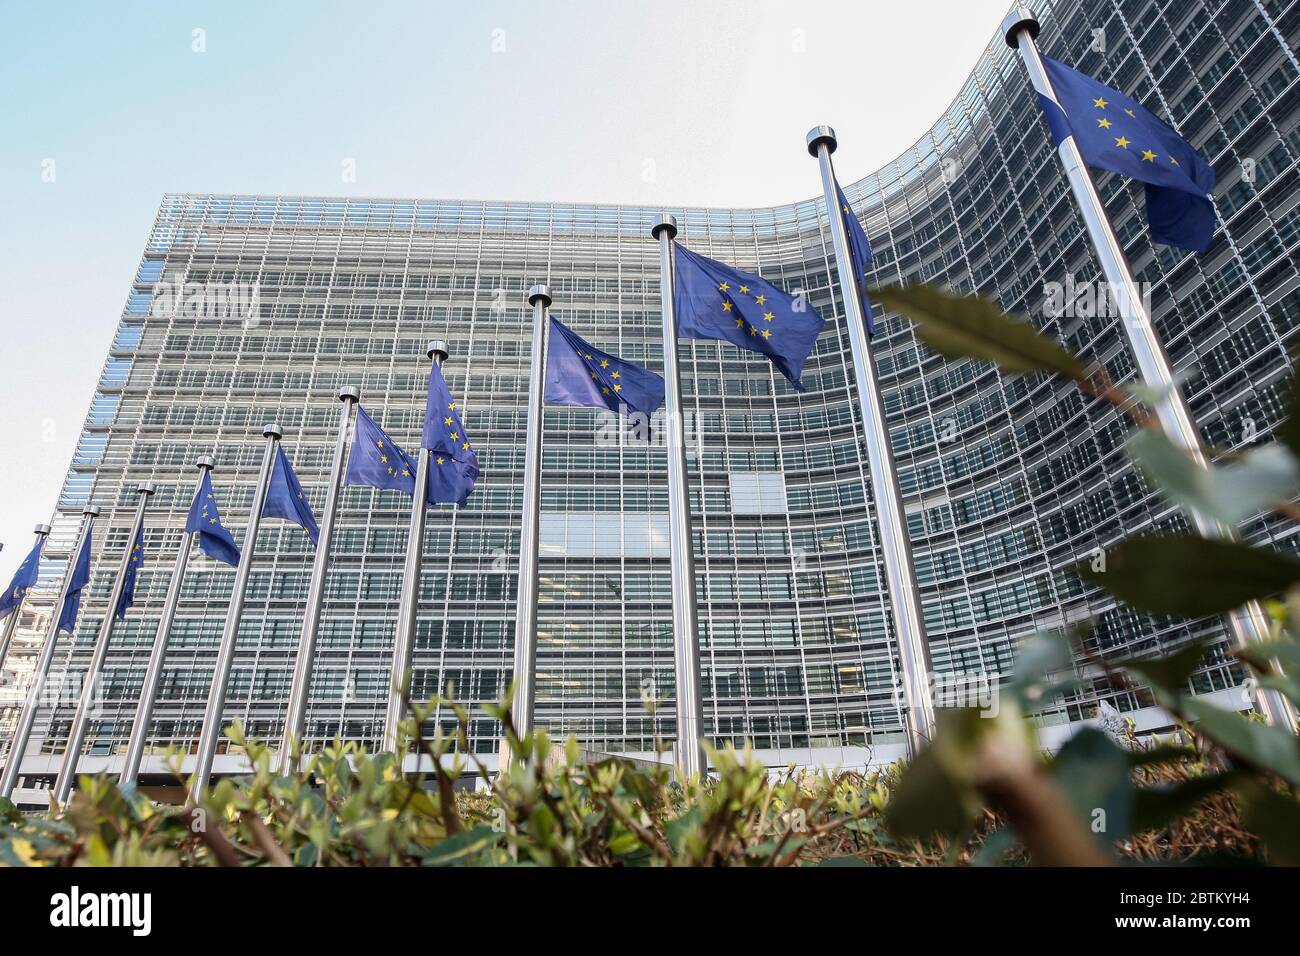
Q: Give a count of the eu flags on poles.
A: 11